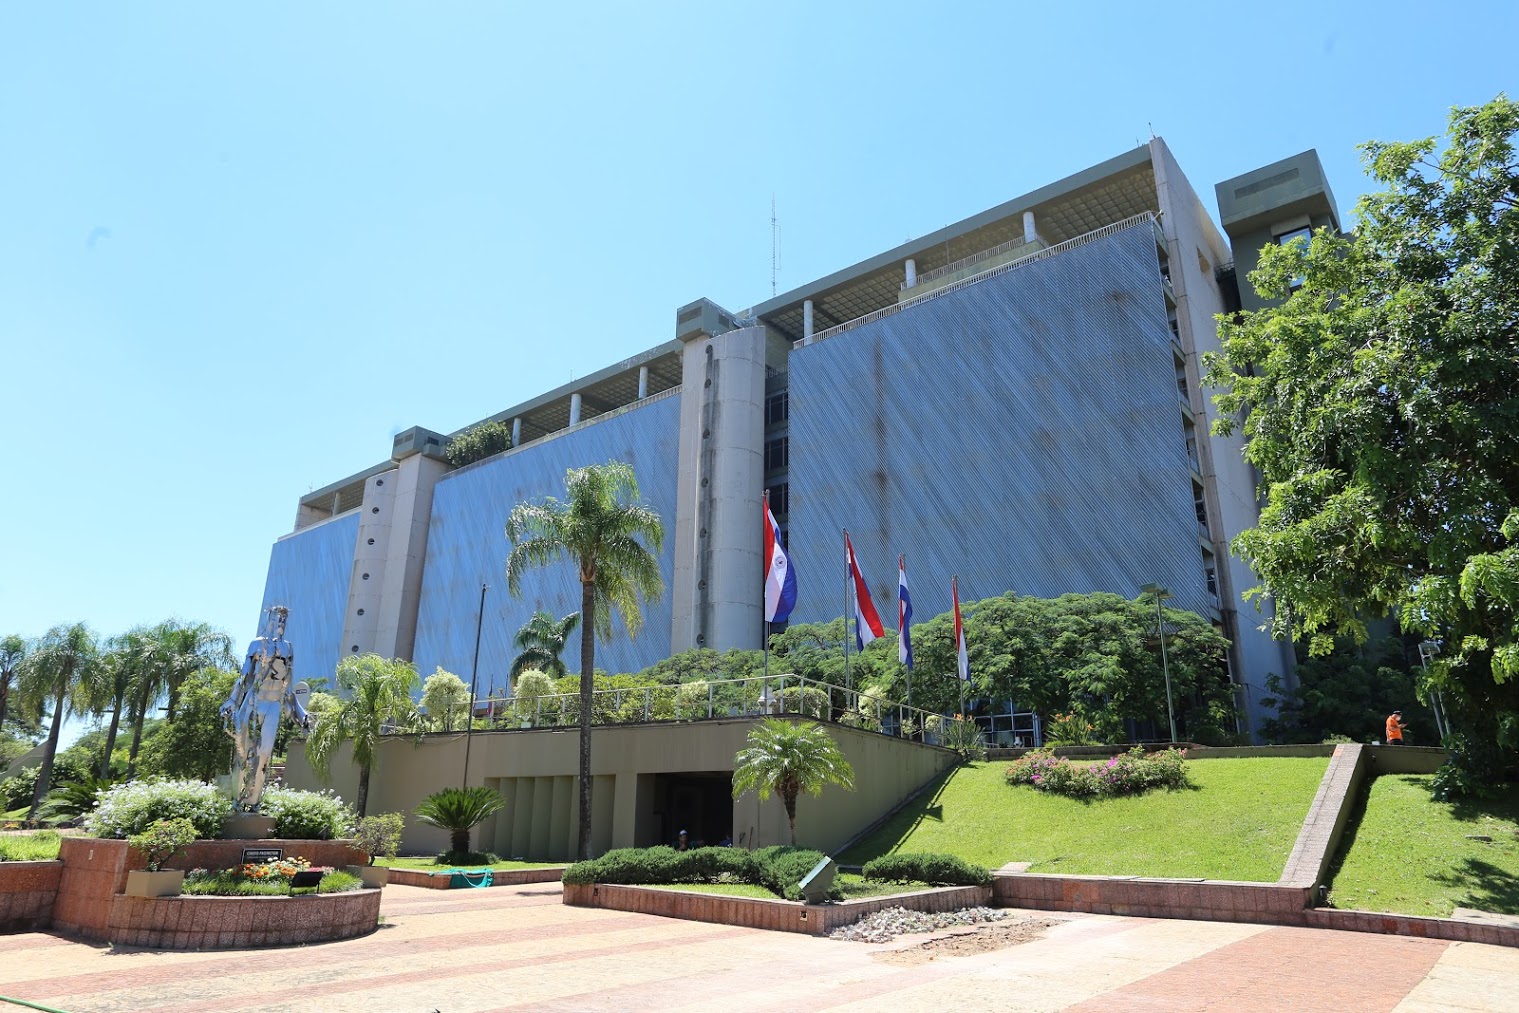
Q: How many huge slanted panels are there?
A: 3